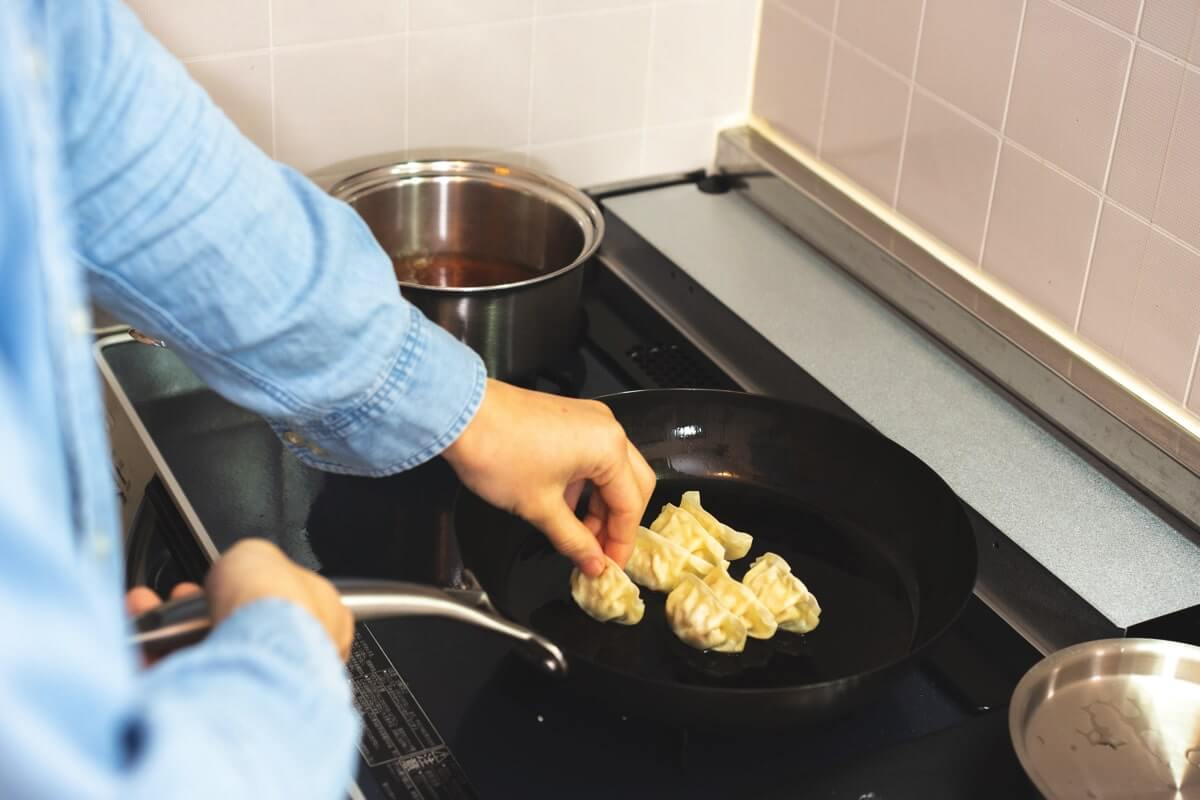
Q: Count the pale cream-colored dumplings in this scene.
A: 7